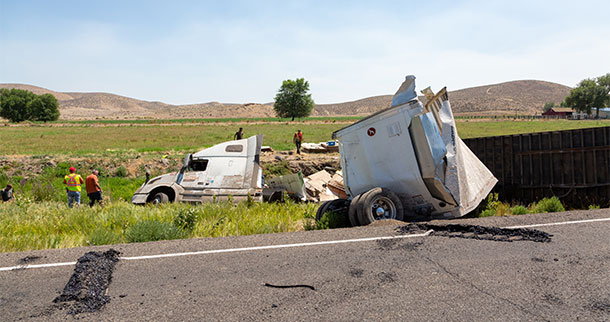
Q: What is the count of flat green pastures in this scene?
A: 1